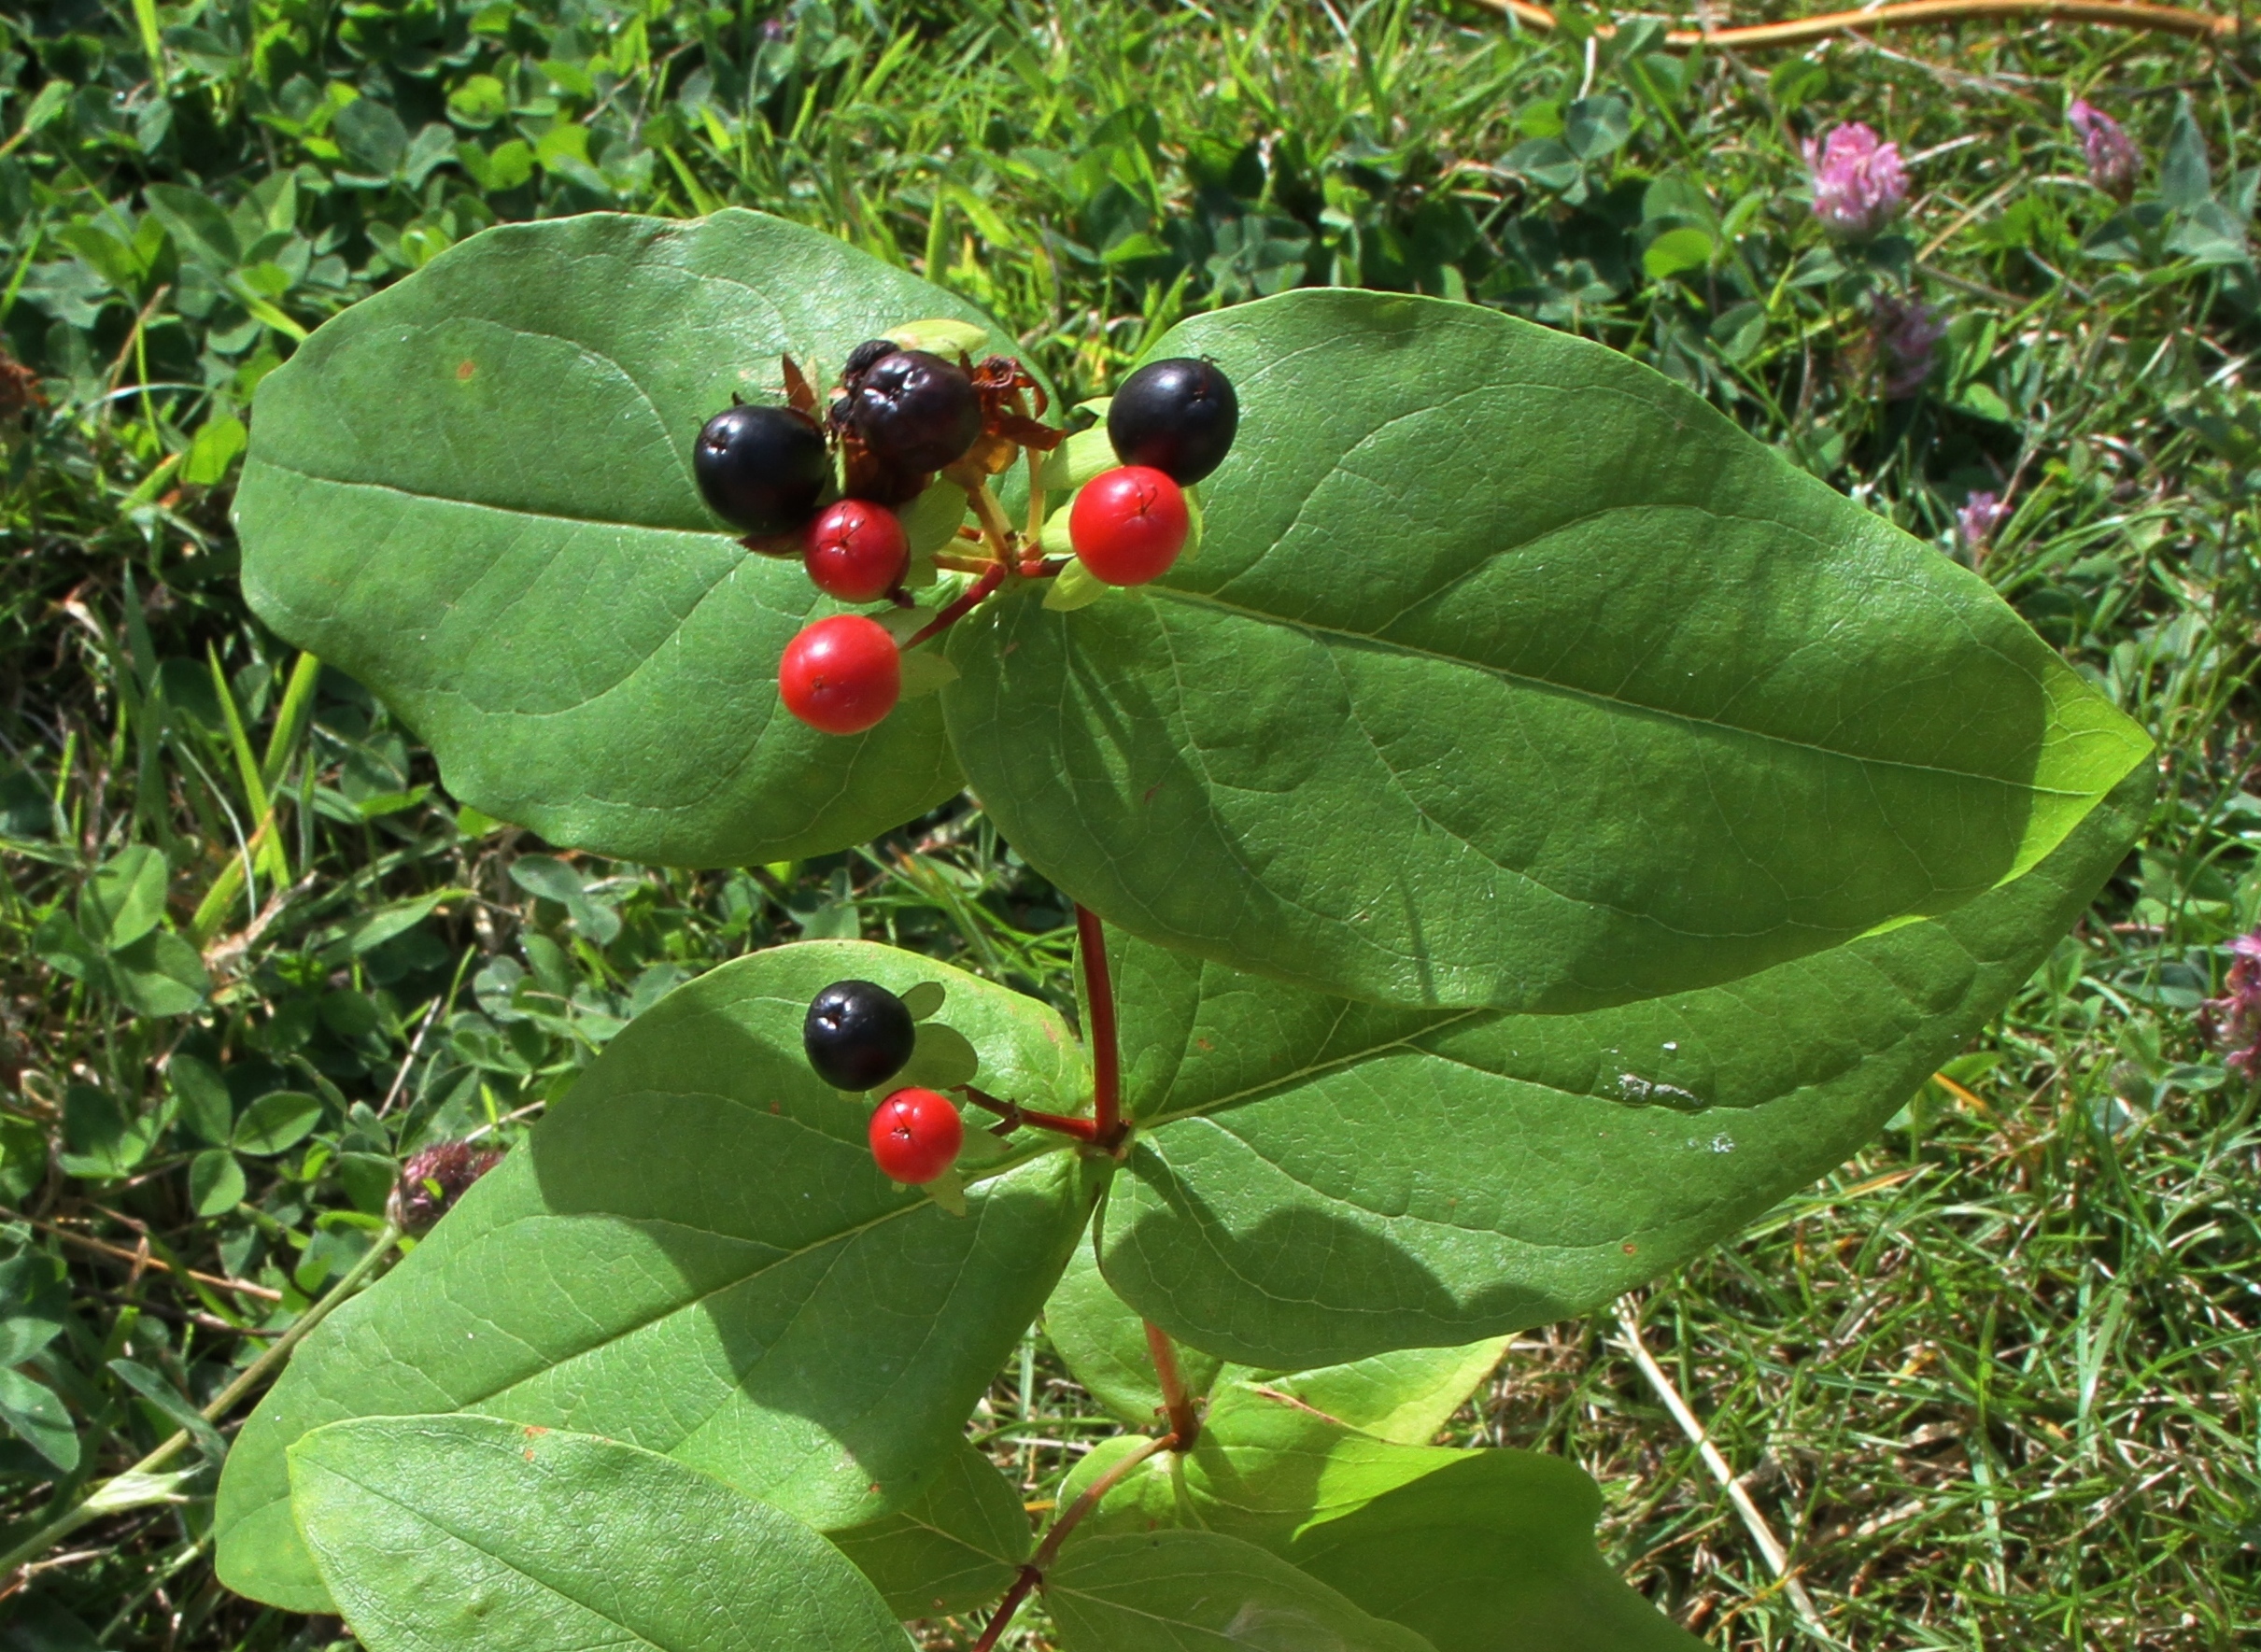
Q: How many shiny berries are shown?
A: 8